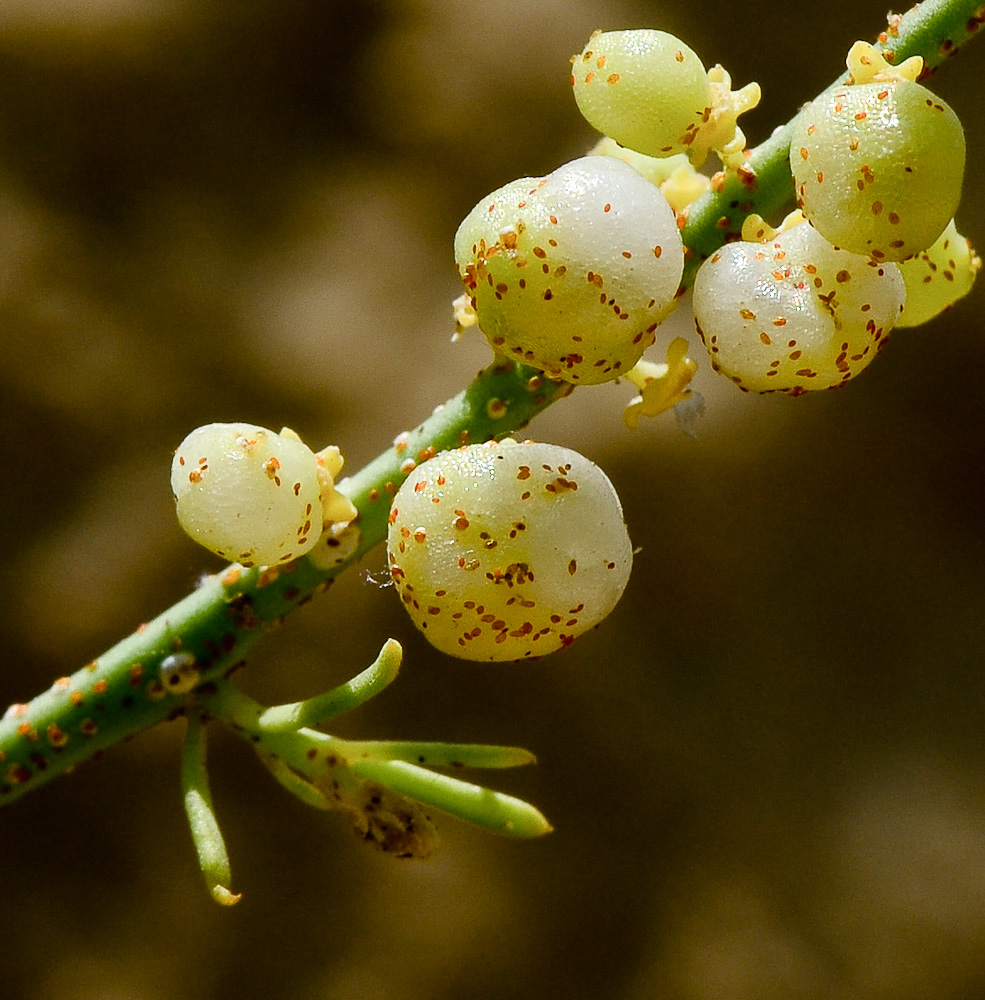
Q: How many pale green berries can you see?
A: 7